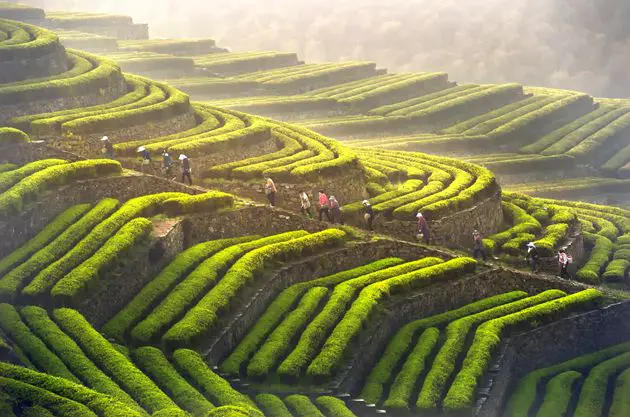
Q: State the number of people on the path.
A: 13